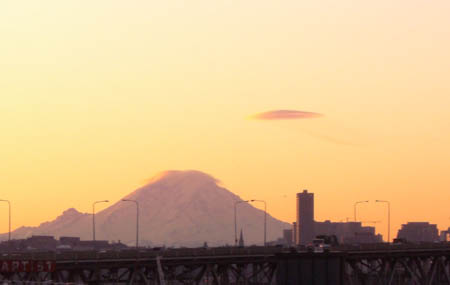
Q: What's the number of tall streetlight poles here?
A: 7